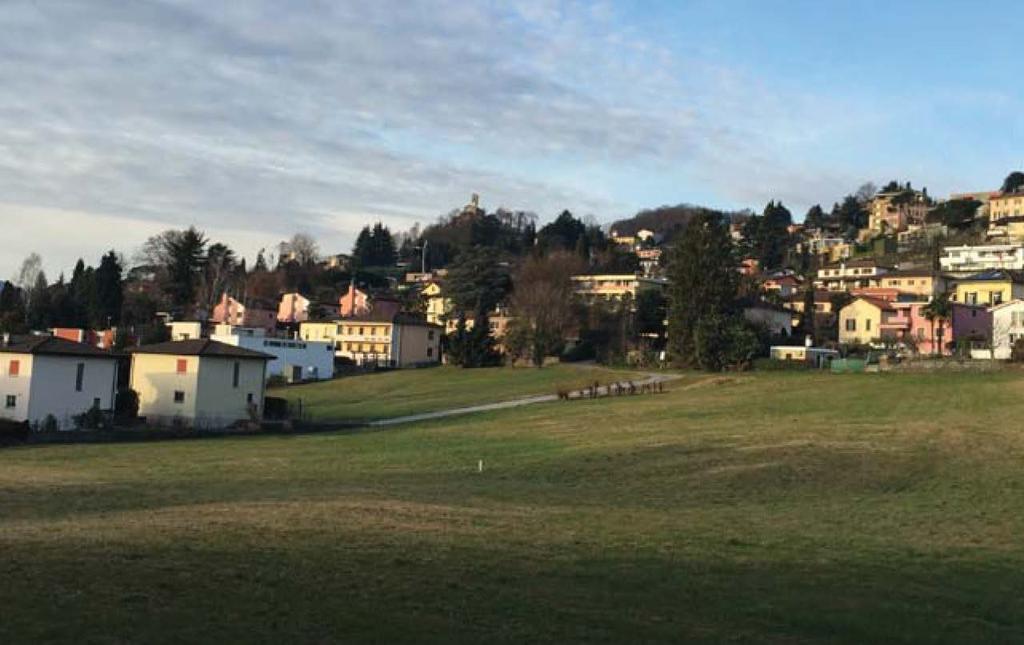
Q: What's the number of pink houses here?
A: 4